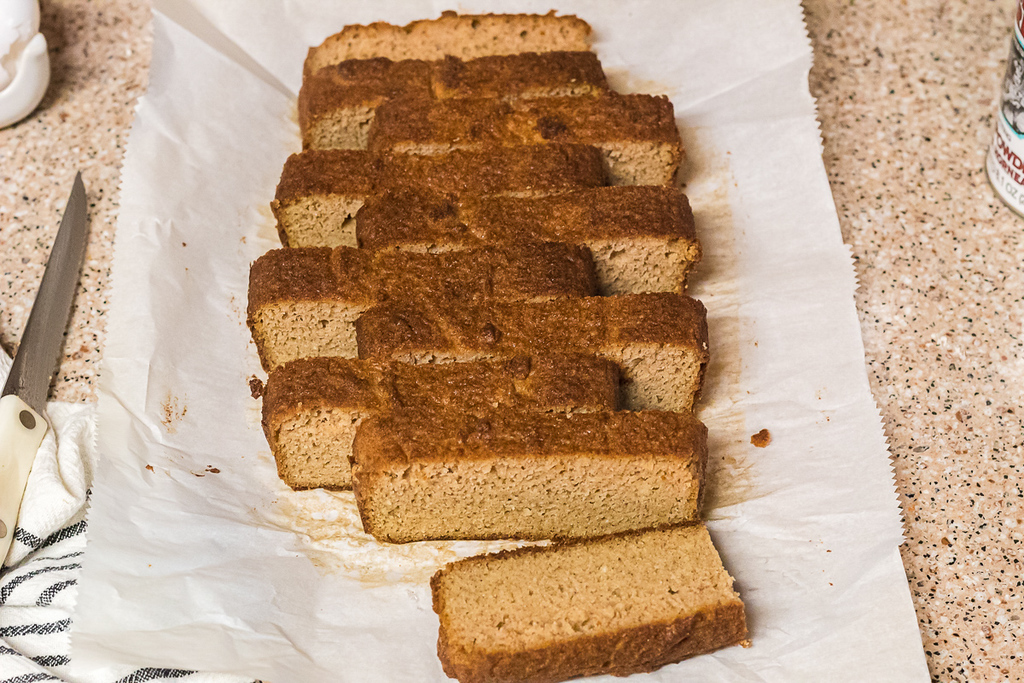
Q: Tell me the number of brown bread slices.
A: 10